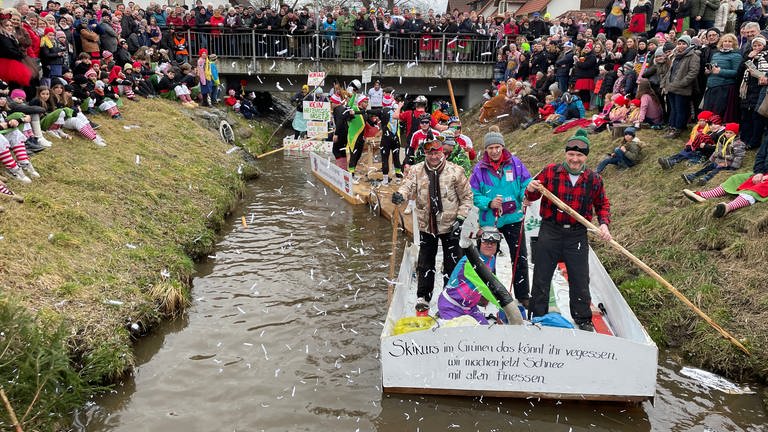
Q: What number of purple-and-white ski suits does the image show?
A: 1